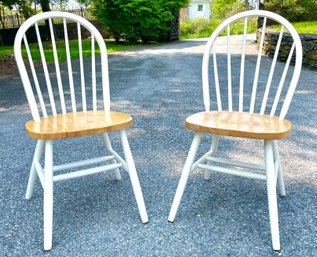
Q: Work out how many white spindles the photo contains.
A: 12